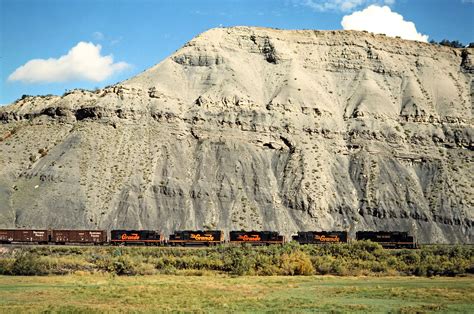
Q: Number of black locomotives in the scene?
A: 5